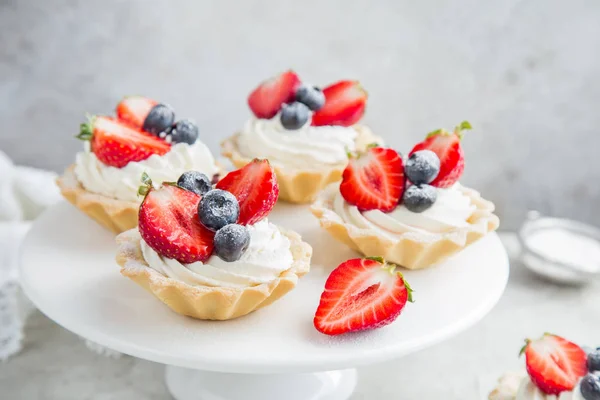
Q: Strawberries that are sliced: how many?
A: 10